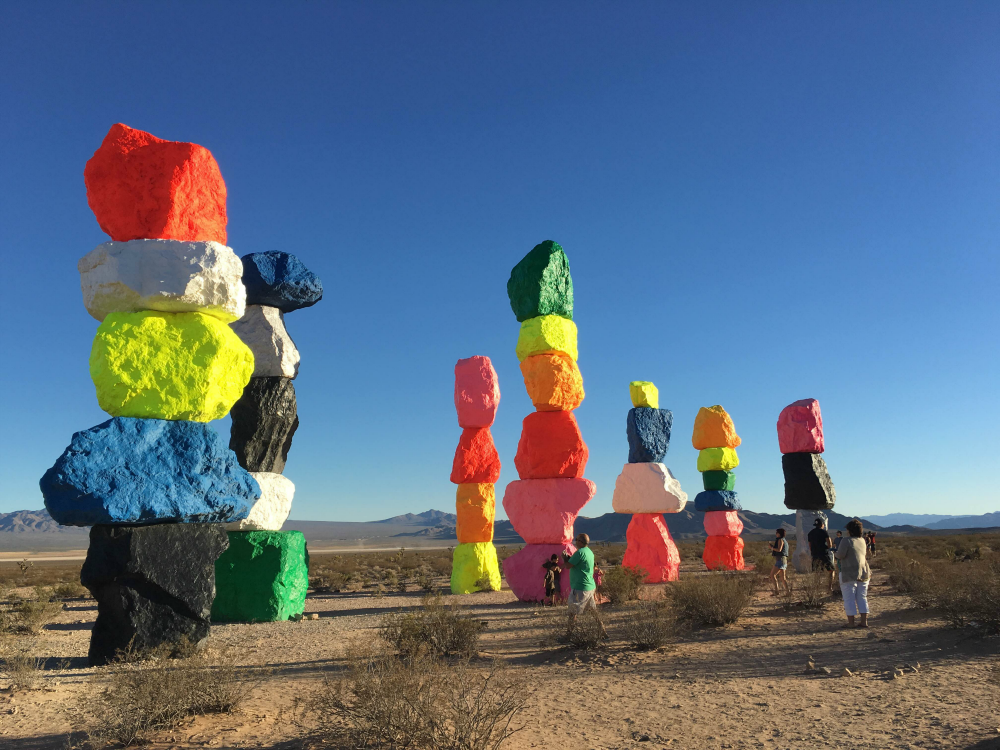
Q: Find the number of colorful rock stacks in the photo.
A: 7